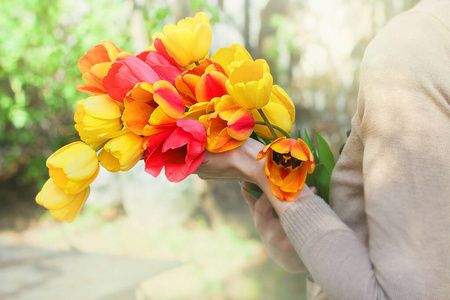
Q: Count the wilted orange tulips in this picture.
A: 1